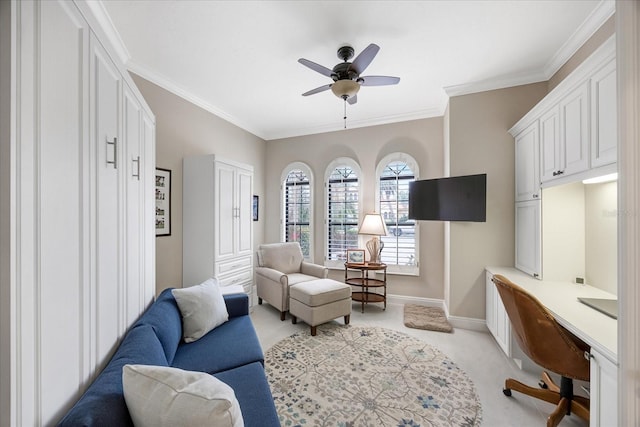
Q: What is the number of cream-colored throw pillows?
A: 2